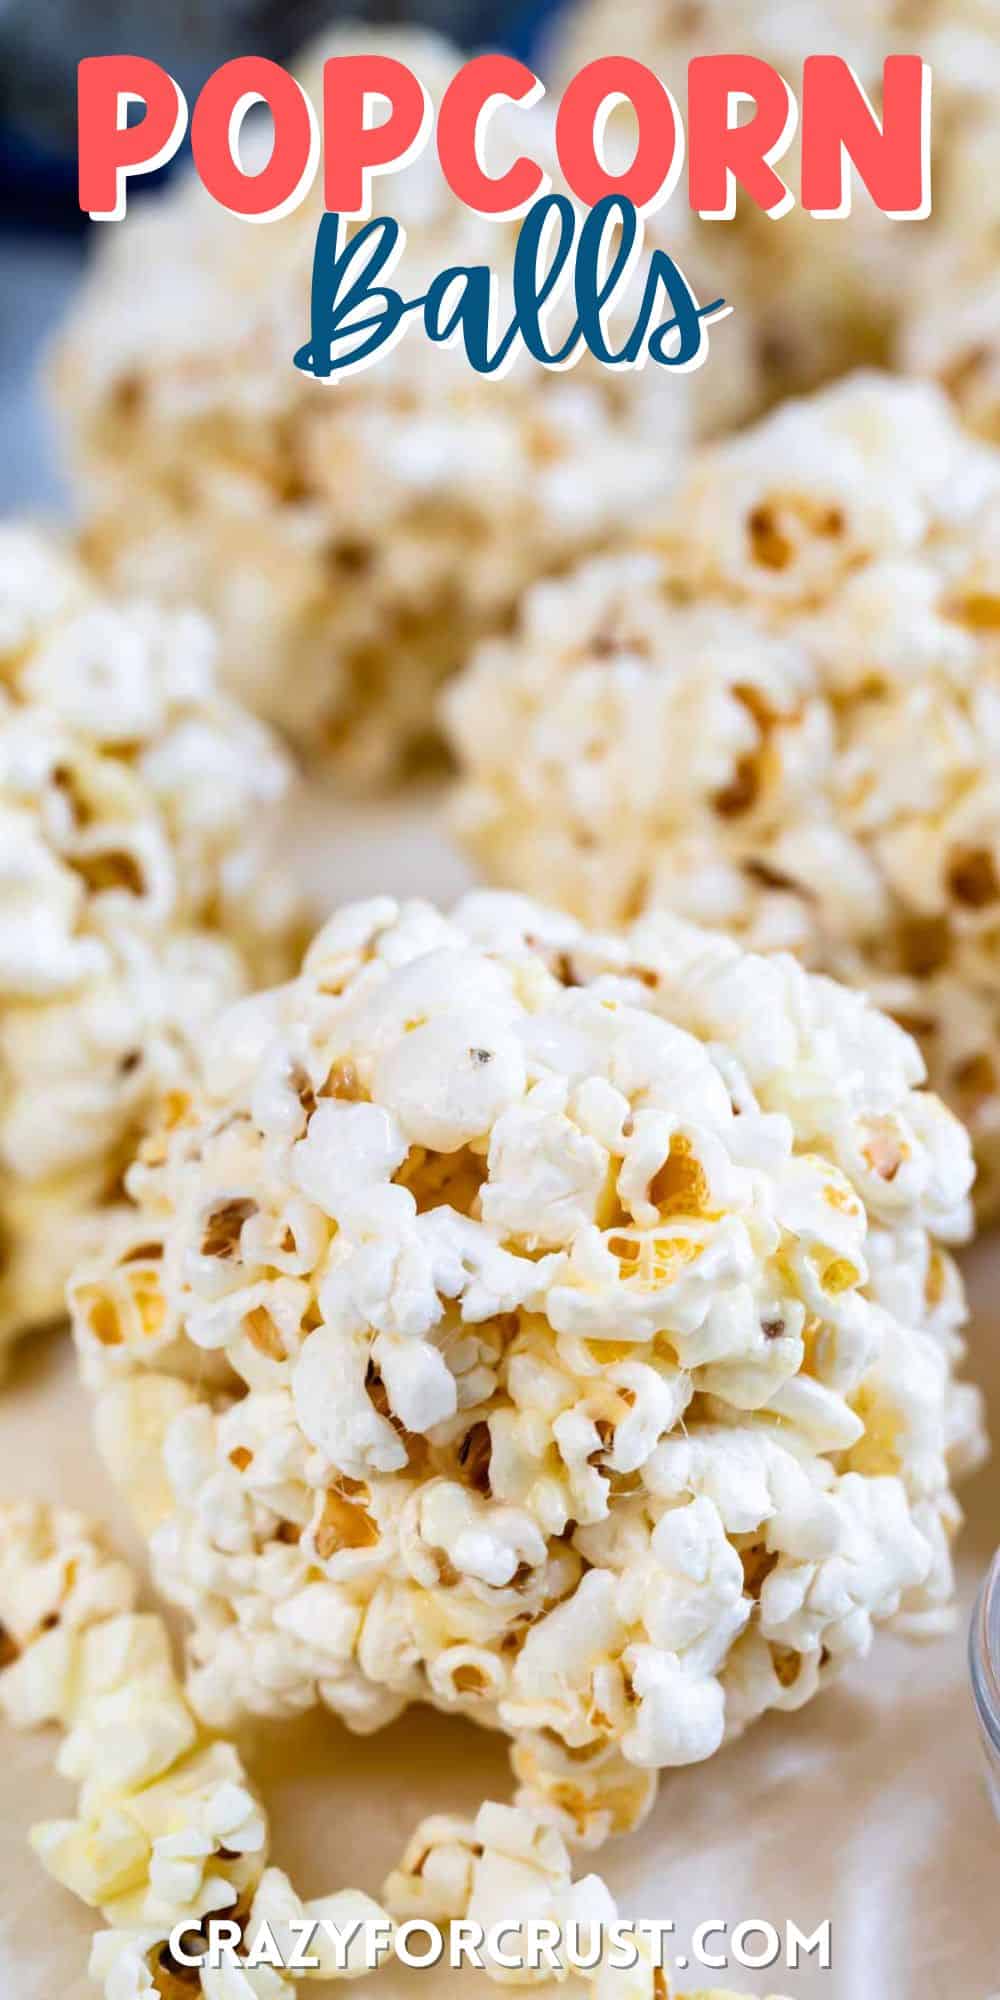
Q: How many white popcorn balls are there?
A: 5